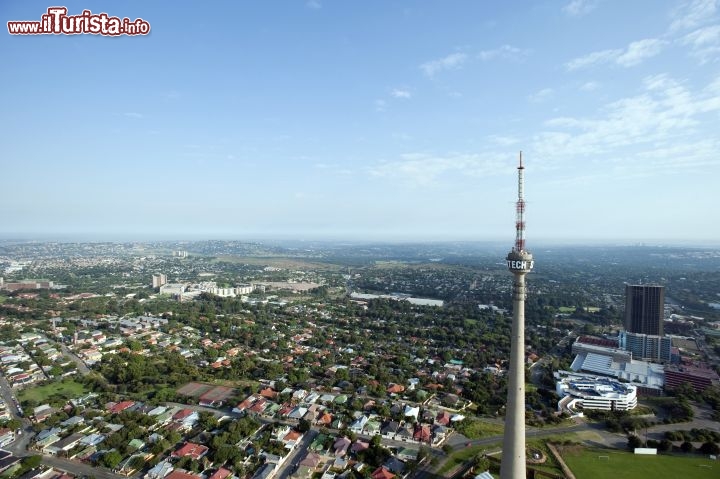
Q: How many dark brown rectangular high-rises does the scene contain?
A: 1